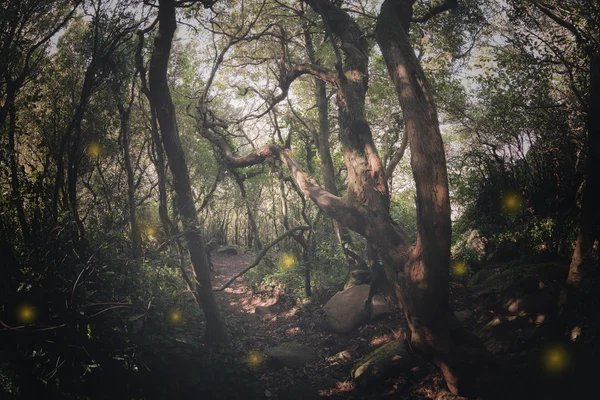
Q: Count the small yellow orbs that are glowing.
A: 9